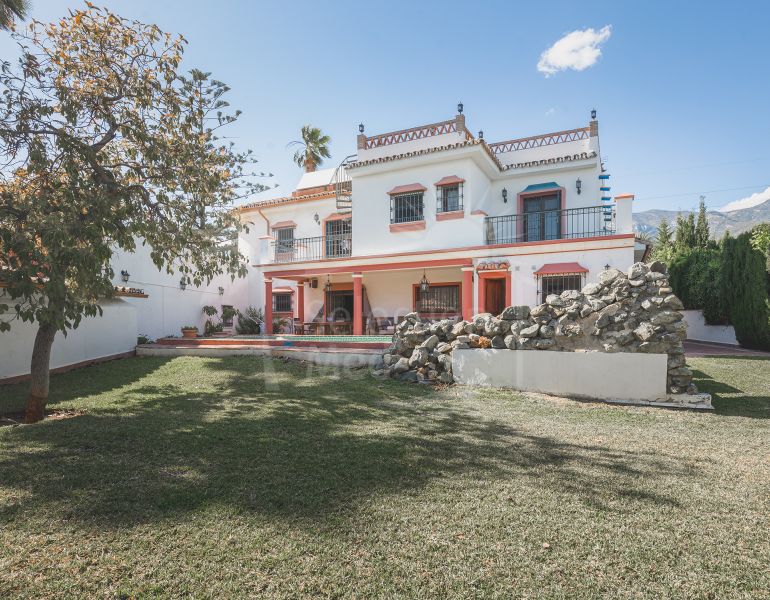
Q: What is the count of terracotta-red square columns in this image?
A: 4